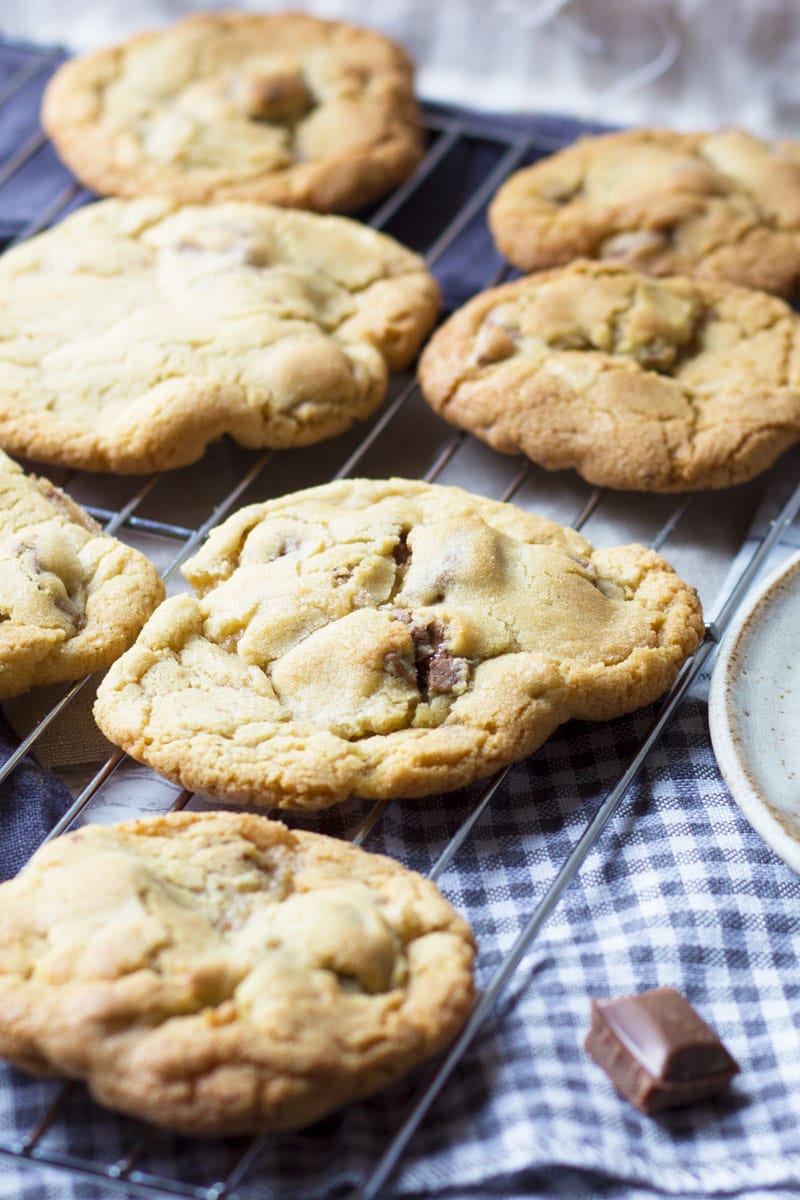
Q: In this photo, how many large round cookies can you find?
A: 7